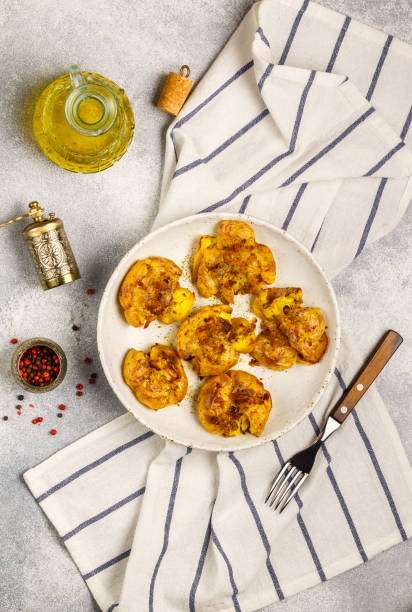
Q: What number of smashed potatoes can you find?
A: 6